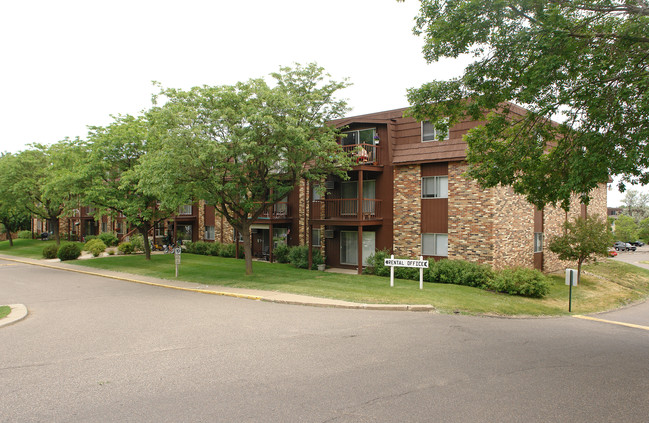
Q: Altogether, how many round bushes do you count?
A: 2